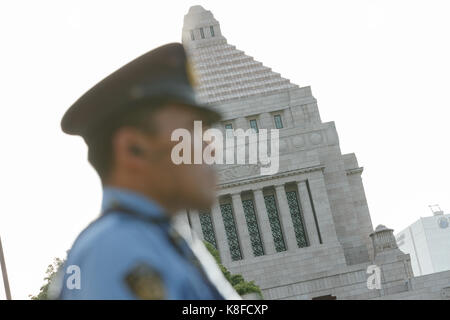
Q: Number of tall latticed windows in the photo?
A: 5